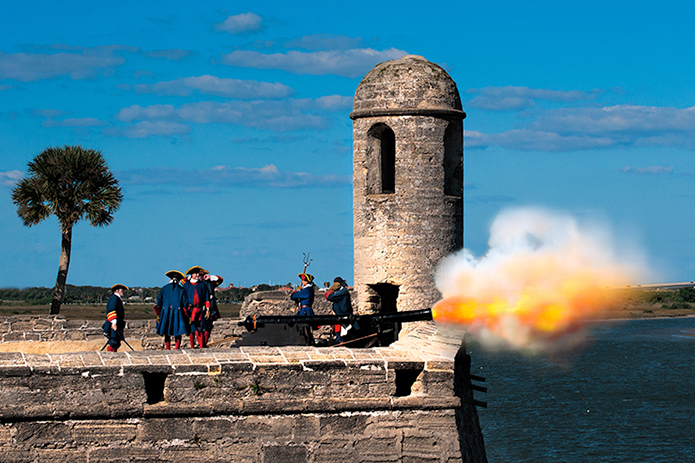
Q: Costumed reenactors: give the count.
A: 6